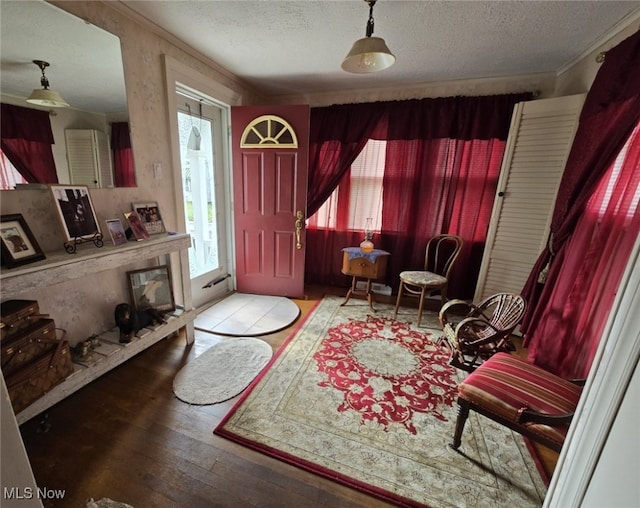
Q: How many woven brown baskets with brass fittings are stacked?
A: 3